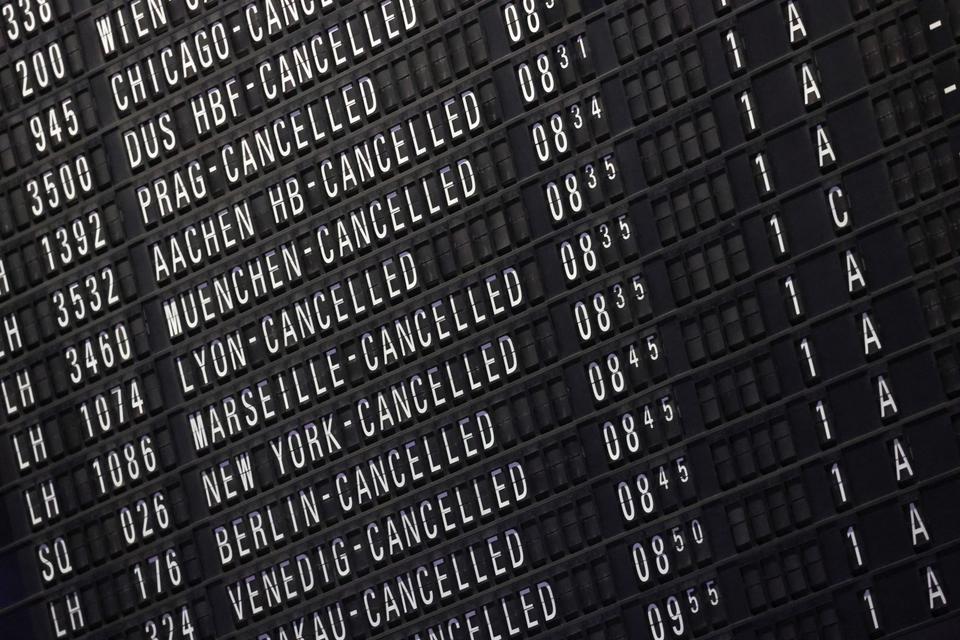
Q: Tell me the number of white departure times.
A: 11